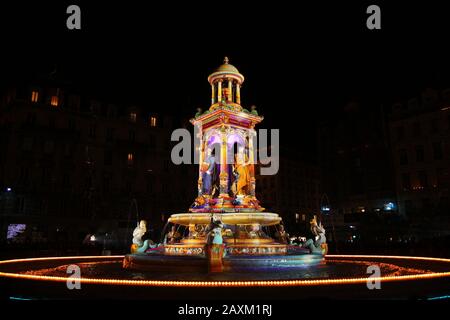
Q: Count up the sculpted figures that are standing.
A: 2